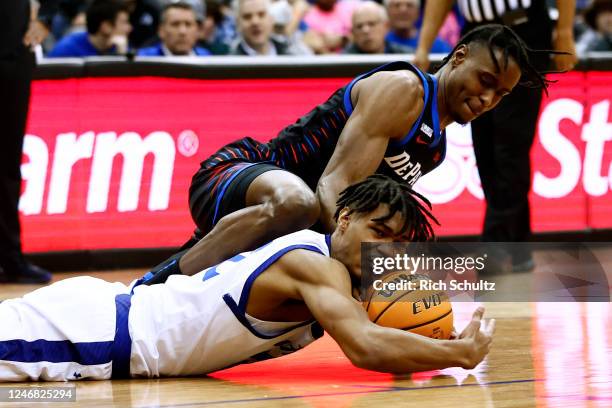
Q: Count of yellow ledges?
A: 0